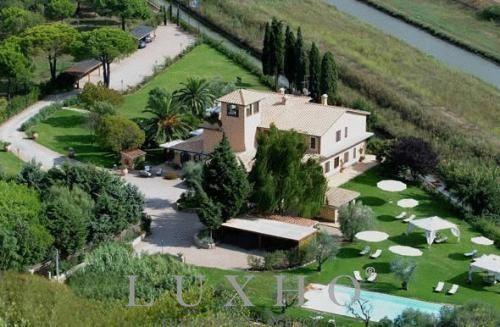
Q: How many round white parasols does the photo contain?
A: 5